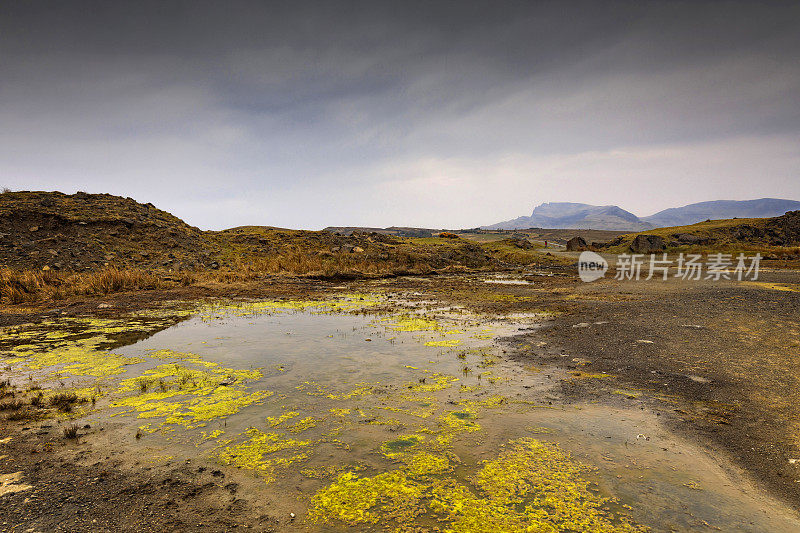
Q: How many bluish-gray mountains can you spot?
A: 2